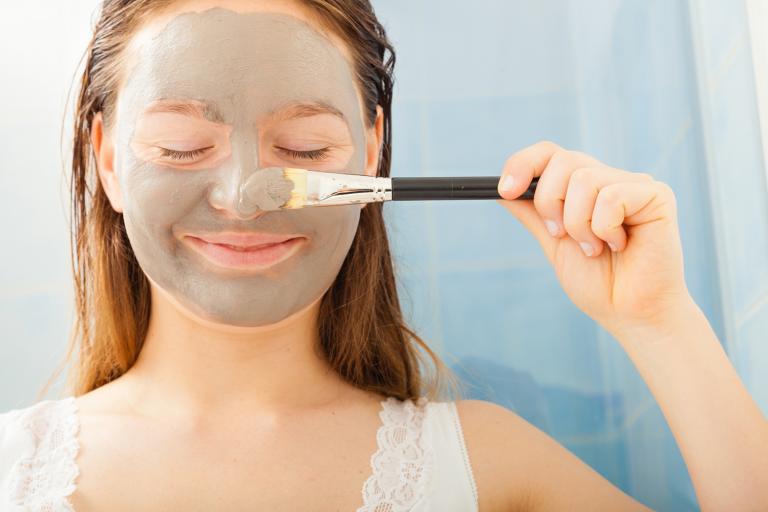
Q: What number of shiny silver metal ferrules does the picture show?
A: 1